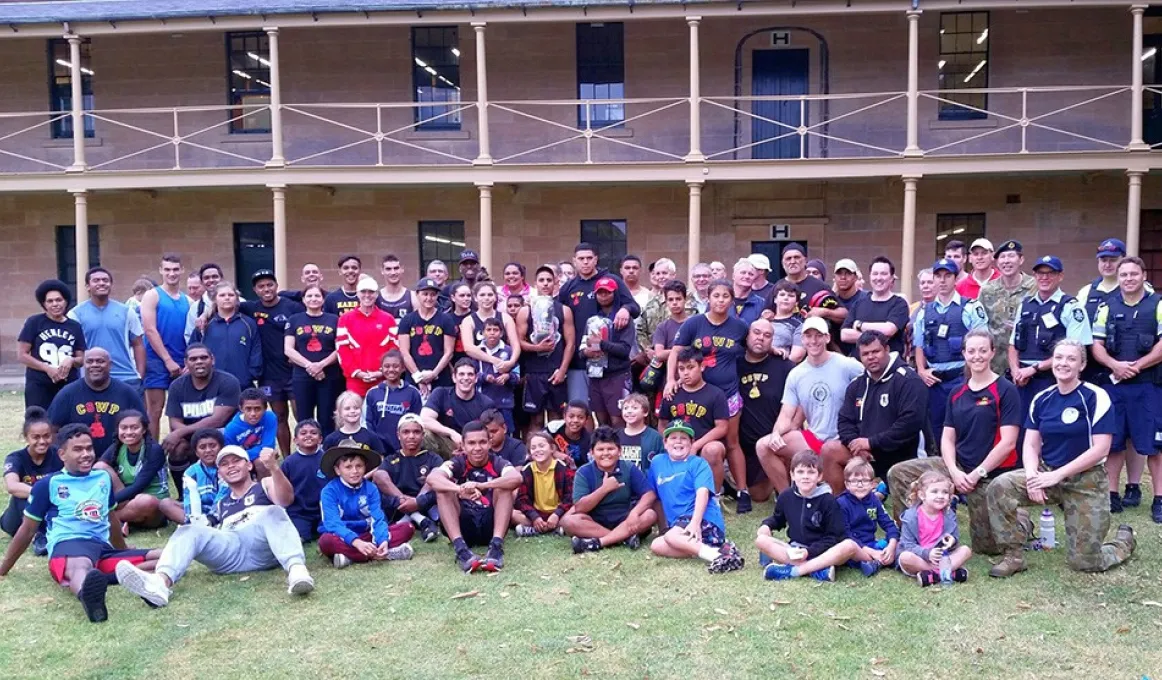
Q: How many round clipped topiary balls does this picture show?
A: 0